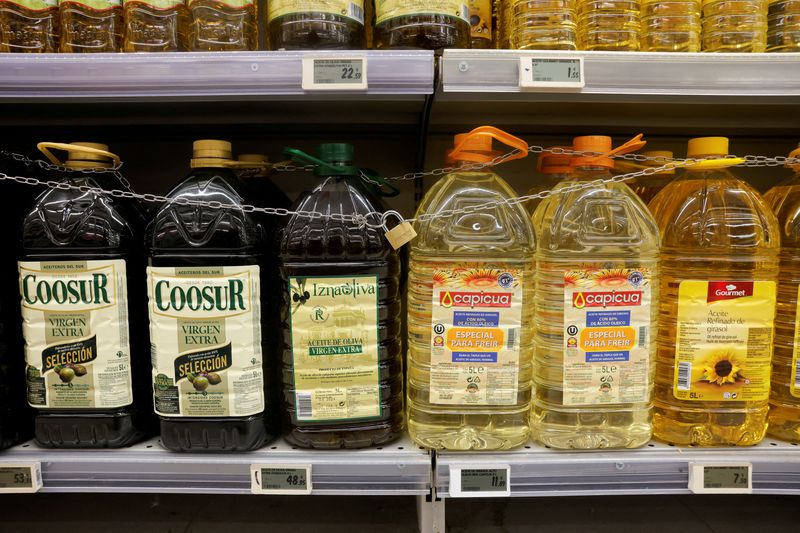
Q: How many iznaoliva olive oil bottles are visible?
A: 1